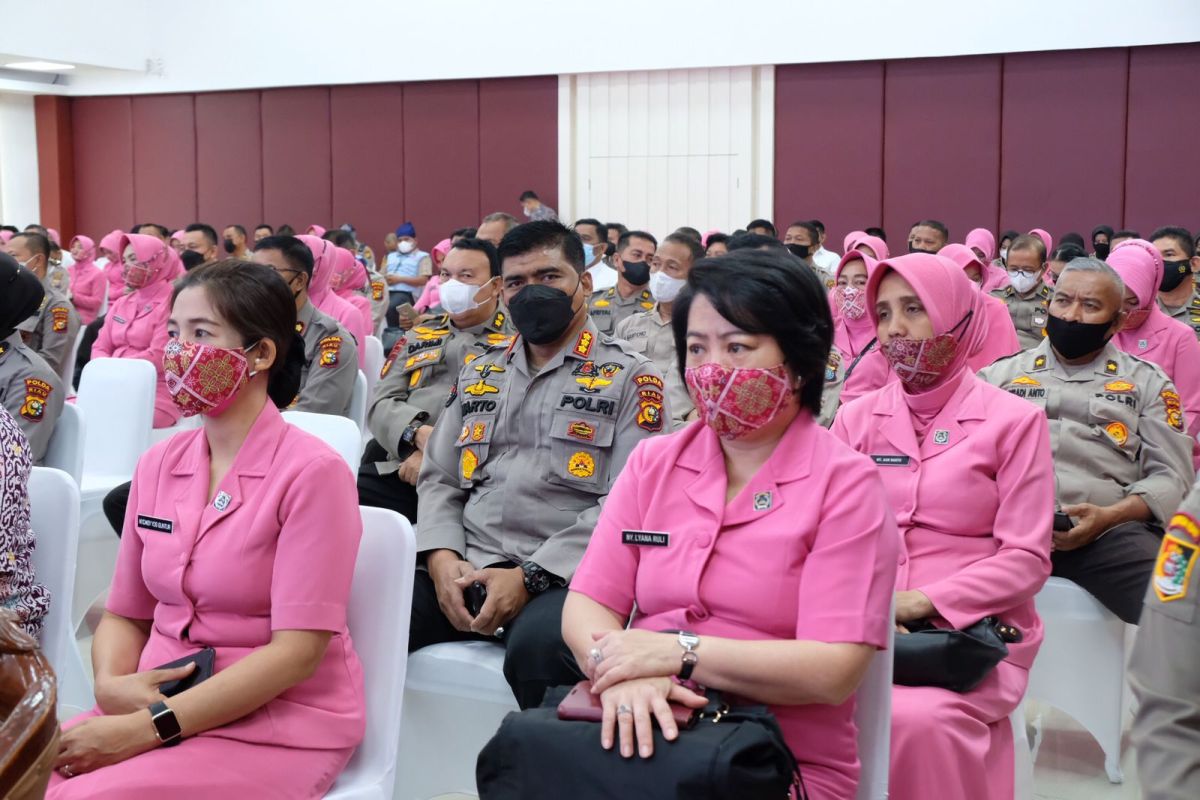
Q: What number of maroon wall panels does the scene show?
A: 11